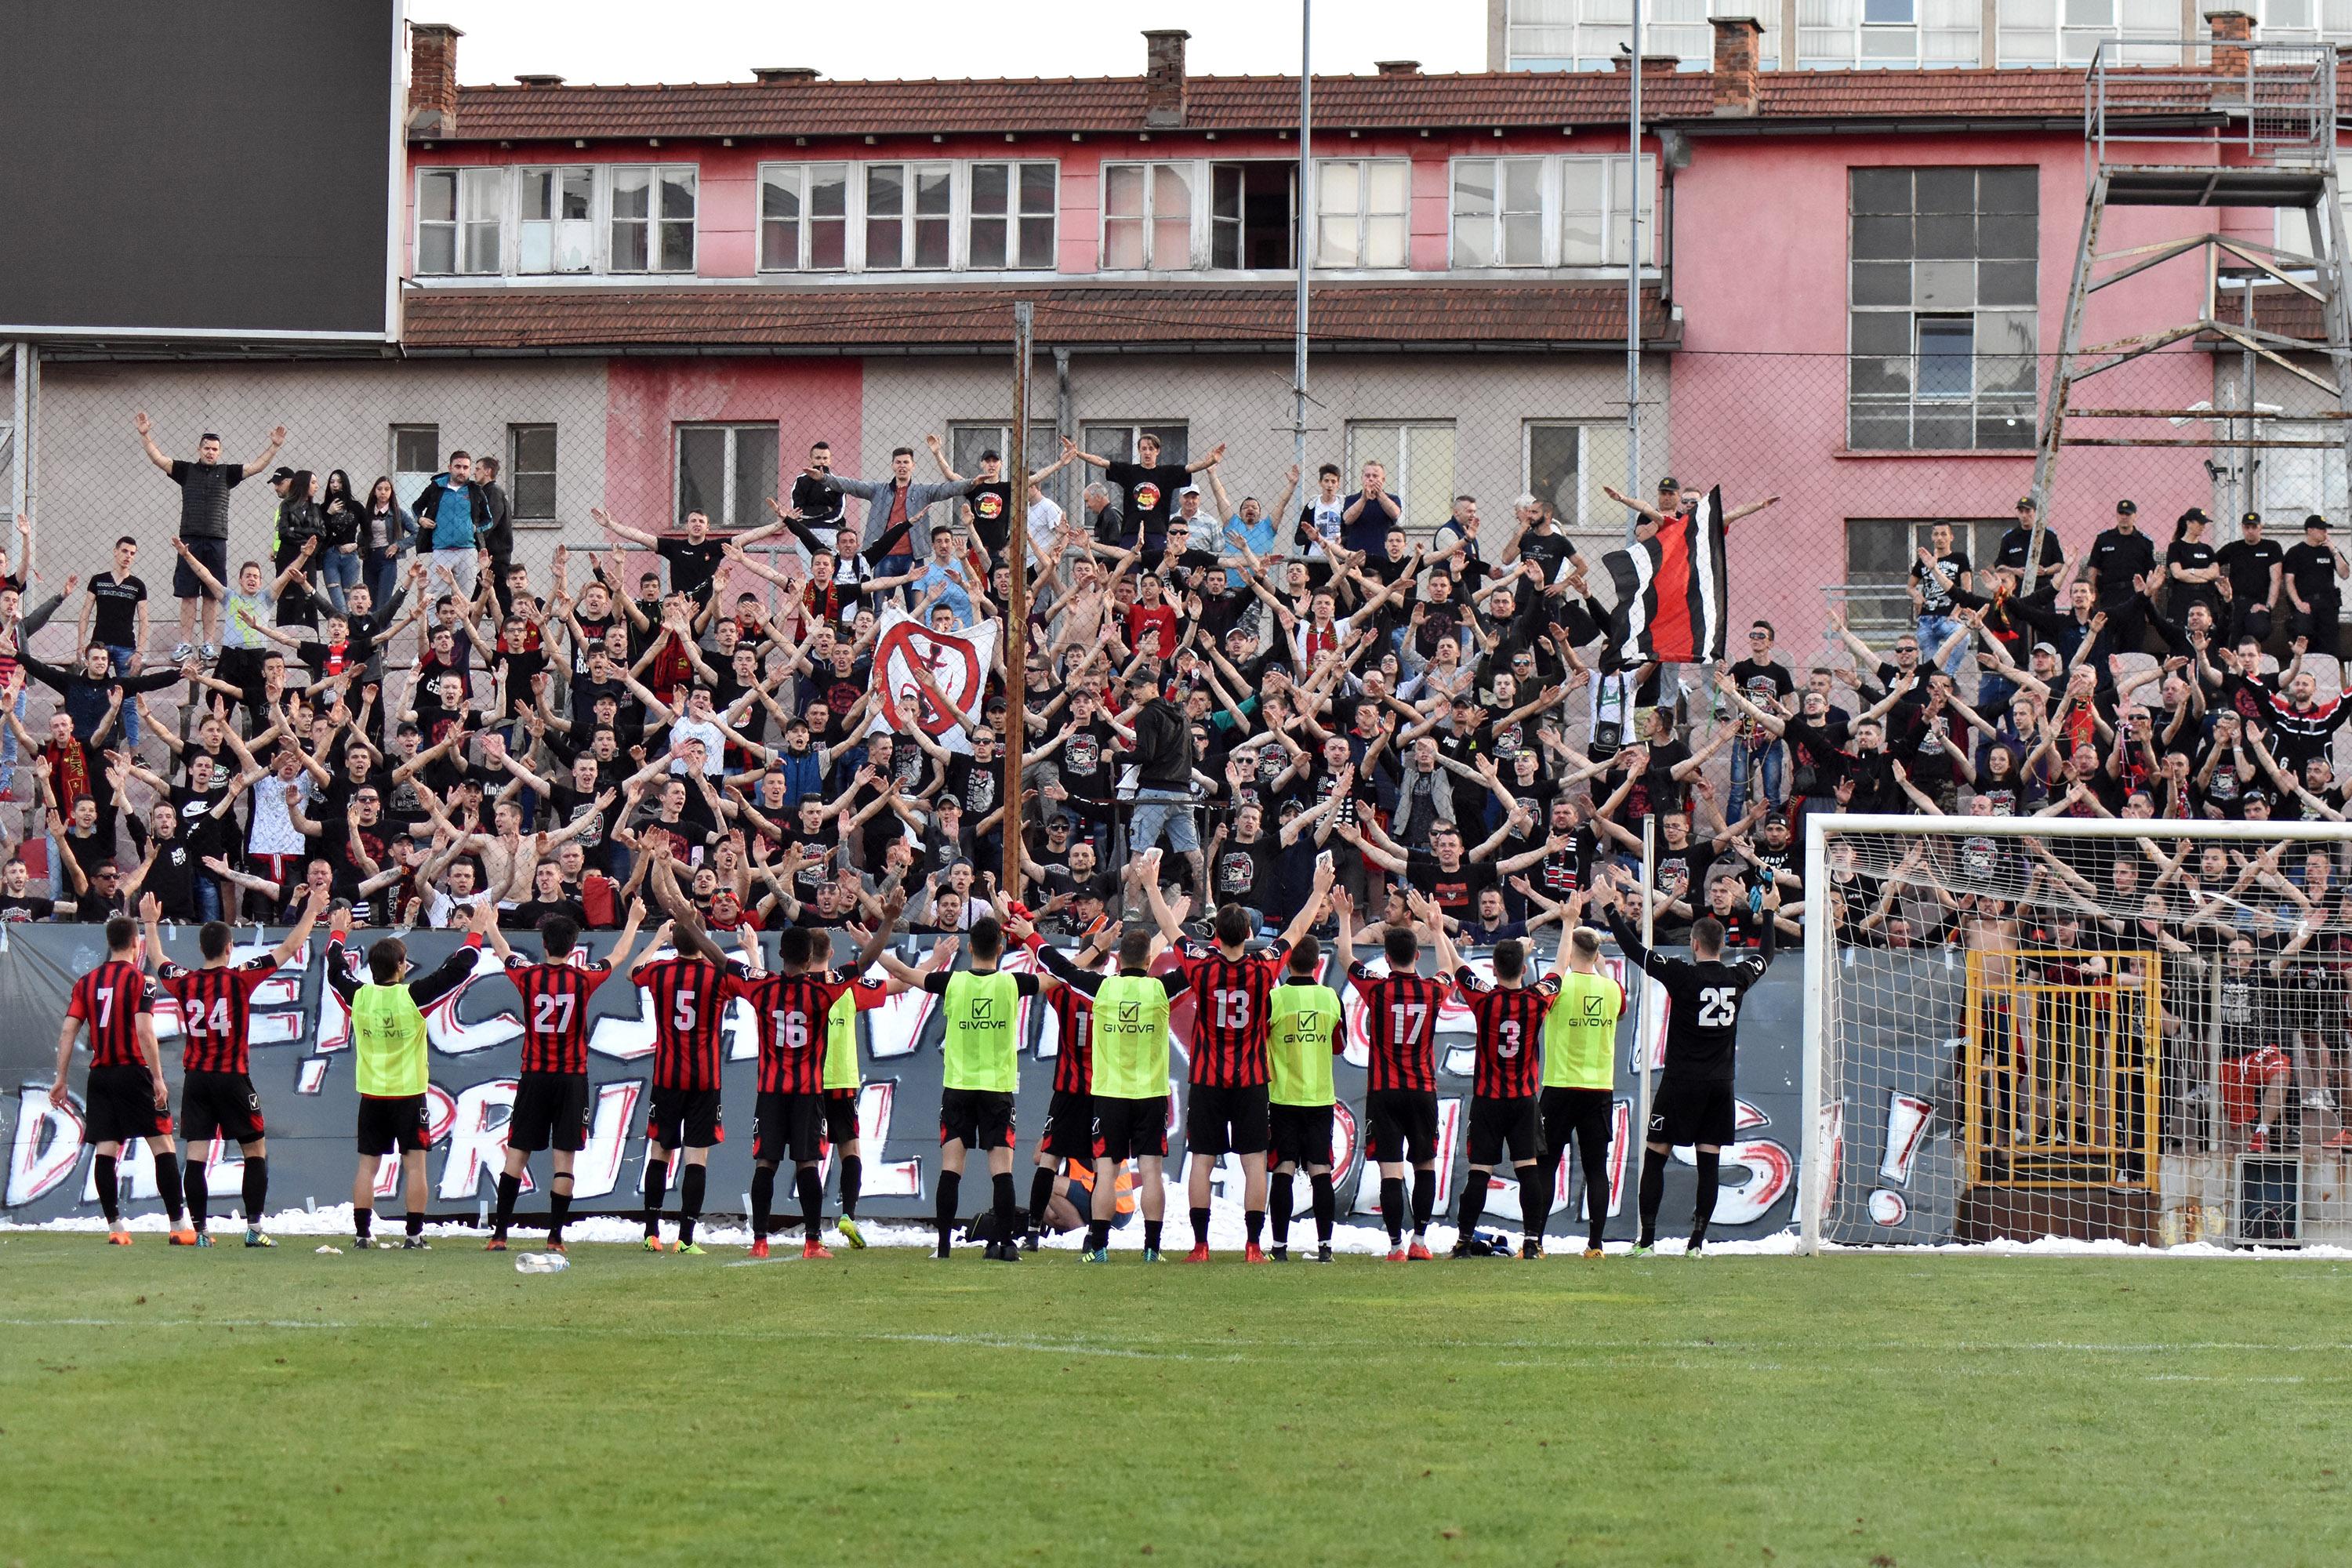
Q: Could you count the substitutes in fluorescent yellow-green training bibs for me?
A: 6